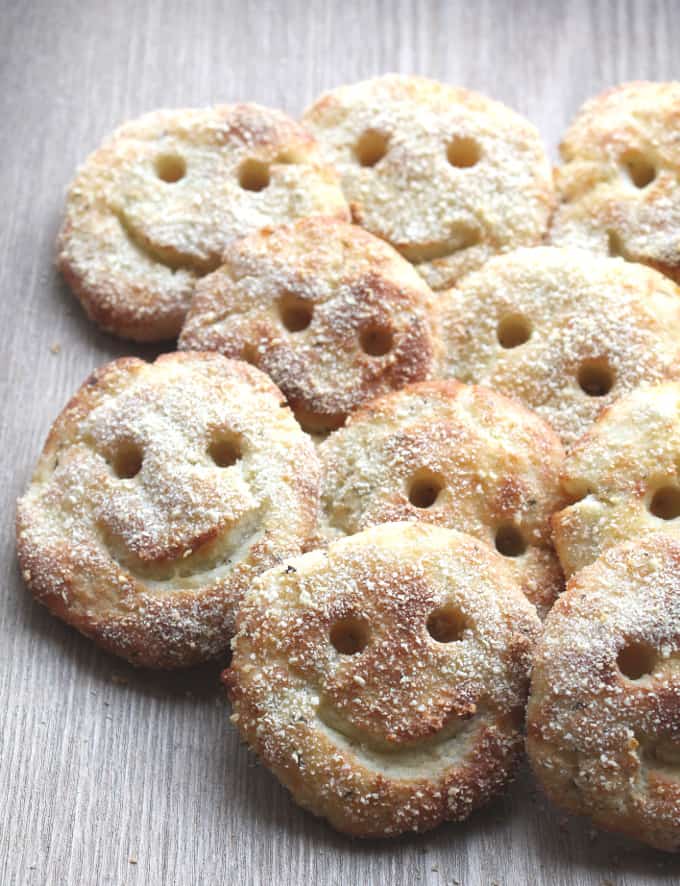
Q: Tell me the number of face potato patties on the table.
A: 10